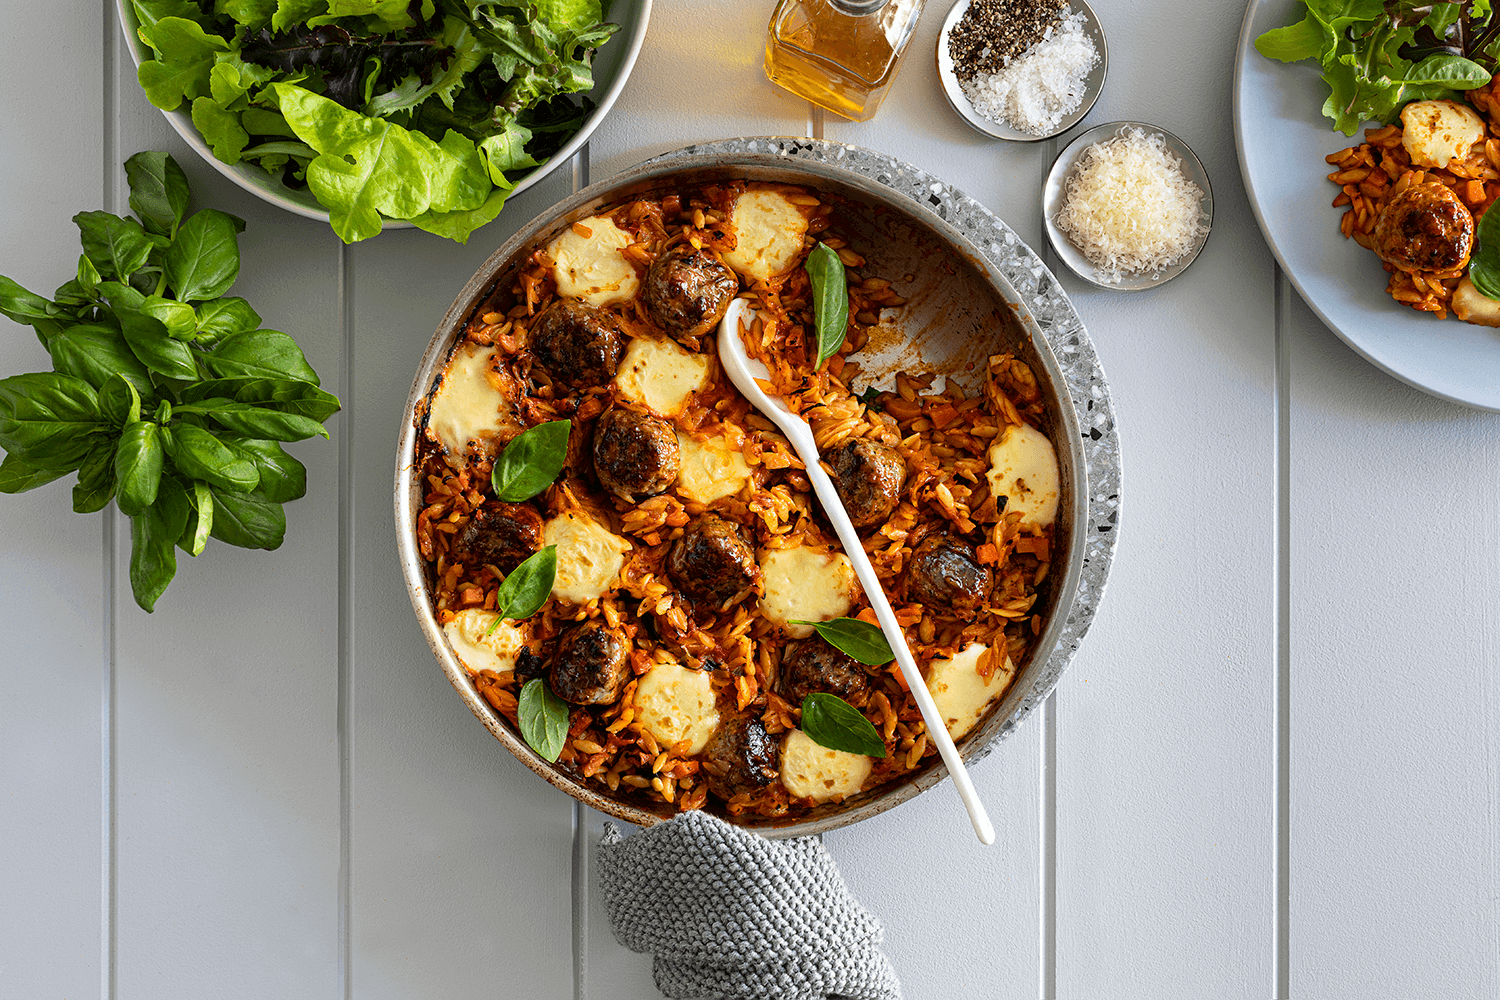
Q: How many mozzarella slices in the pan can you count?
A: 12